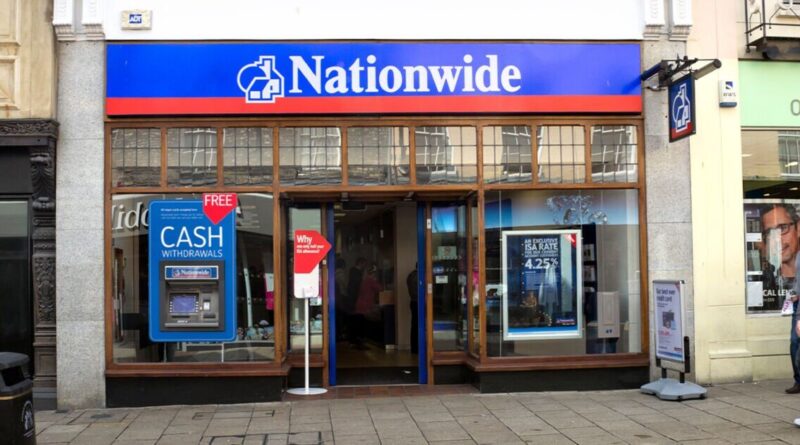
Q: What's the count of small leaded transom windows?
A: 9